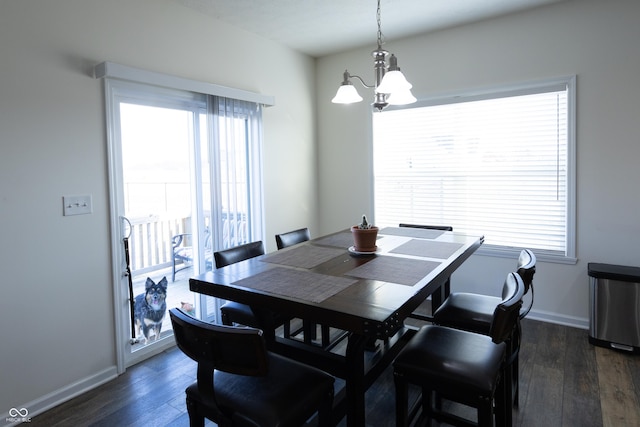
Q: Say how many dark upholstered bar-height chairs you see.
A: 6